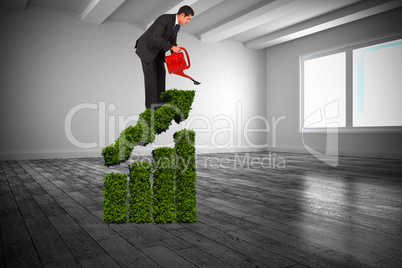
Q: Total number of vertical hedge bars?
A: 4